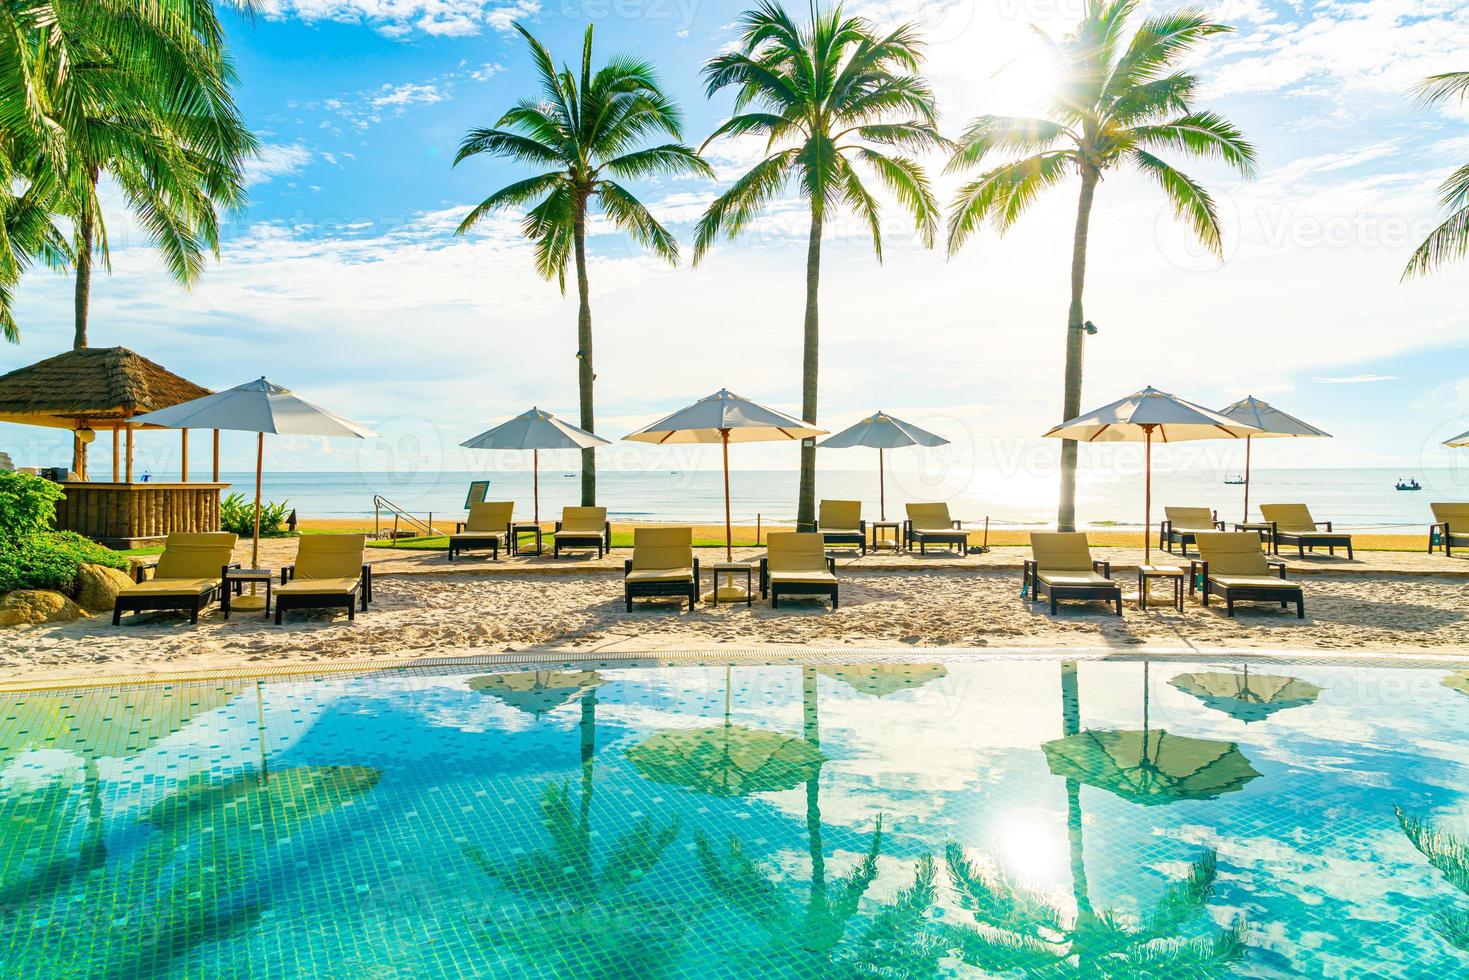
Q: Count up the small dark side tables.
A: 6